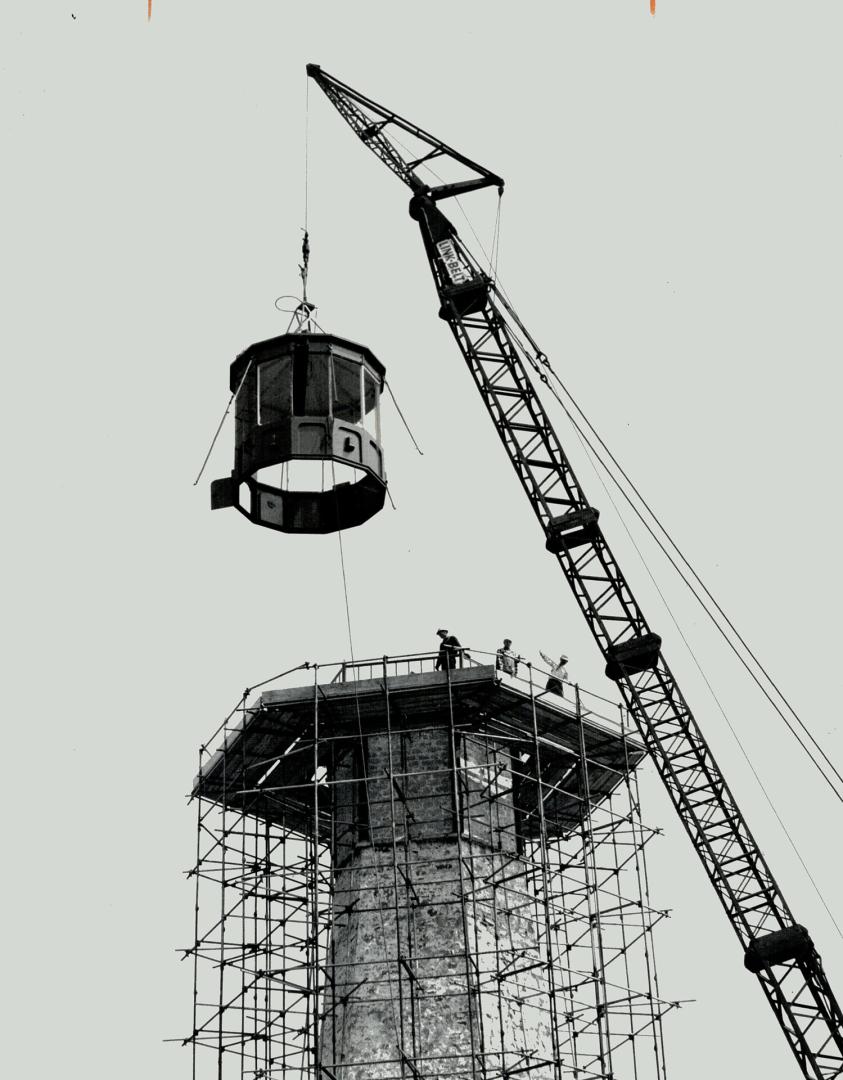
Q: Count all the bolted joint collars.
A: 4